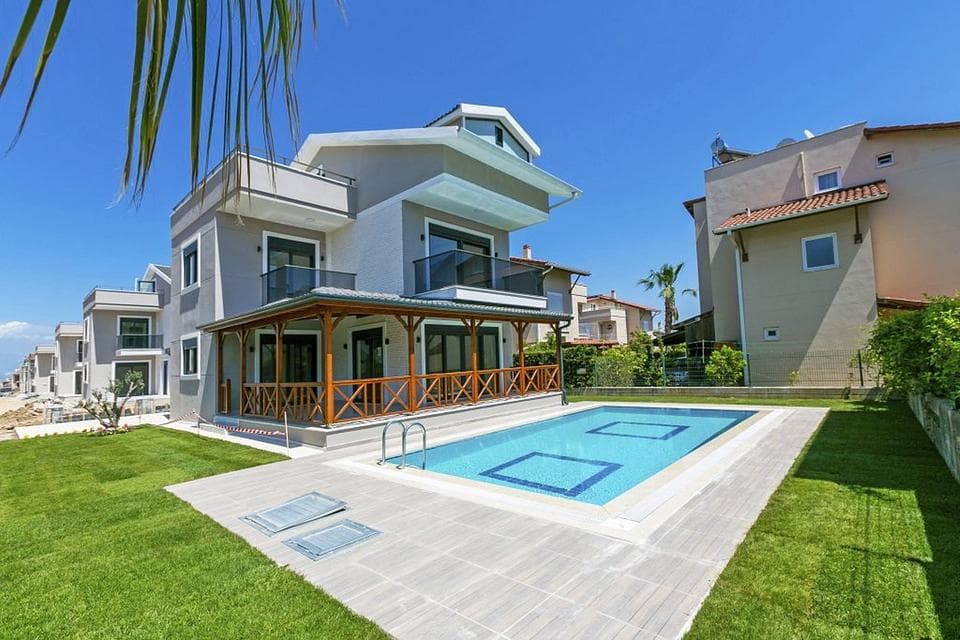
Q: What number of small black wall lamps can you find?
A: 9